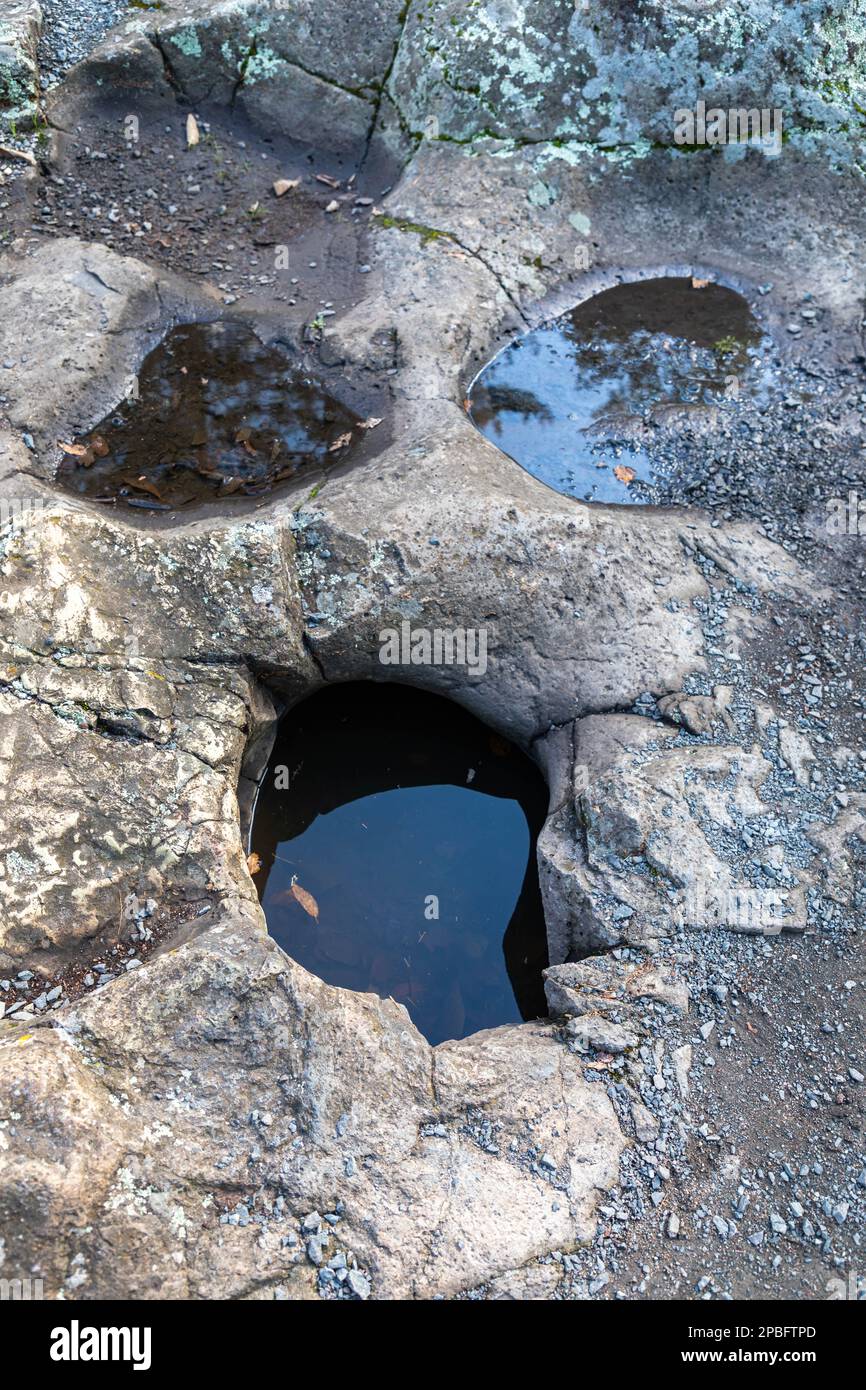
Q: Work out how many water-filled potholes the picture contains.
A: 3